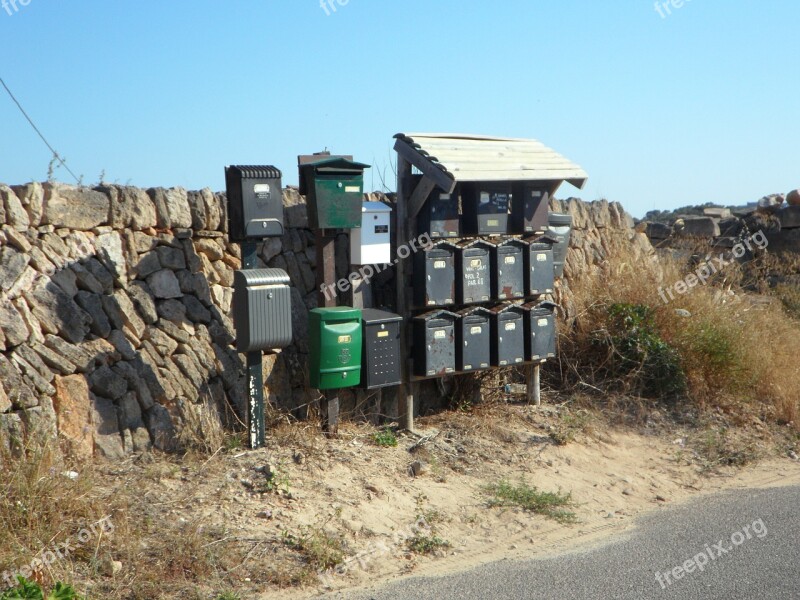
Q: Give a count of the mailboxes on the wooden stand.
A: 11